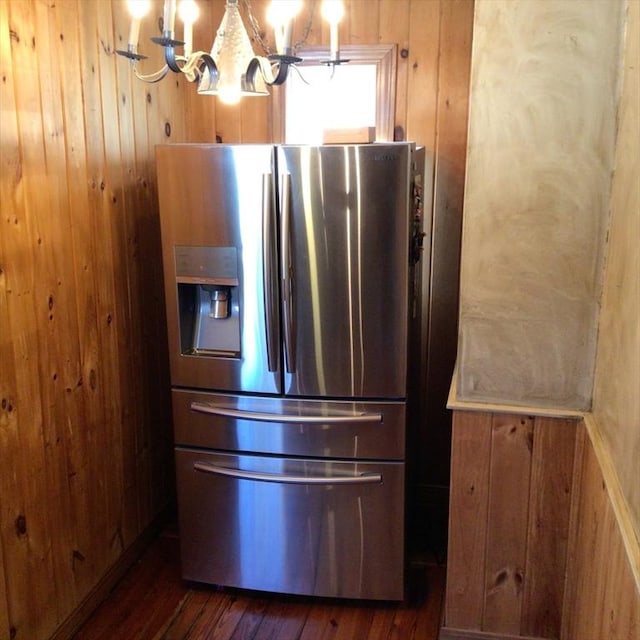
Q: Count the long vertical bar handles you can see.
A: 2